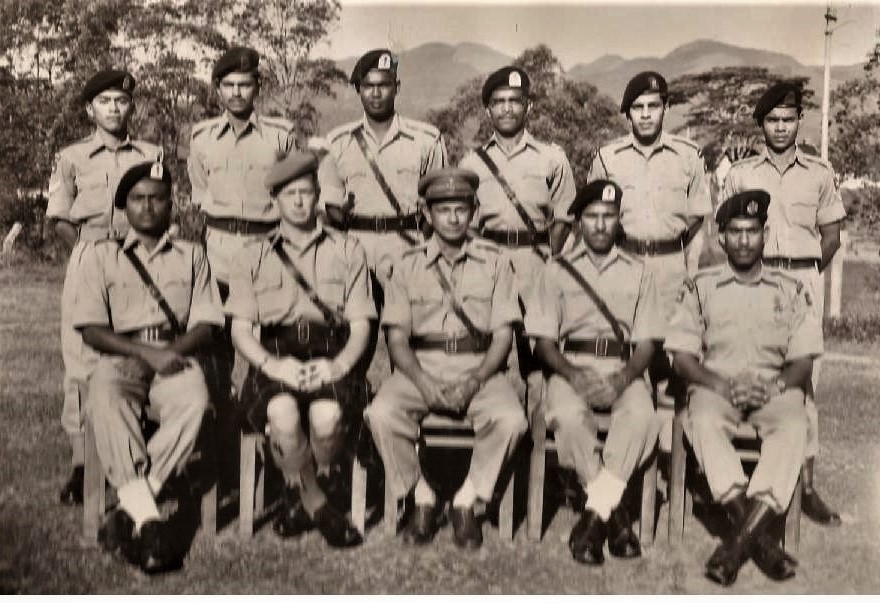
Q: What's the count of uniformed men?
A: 11